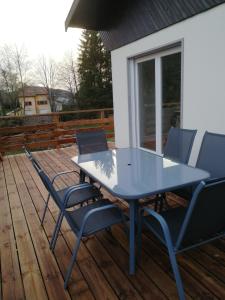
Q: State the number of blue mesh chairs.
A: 6